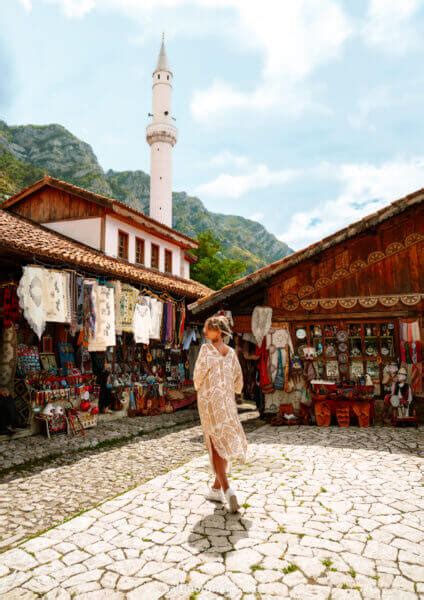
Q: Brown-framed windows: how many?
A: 4